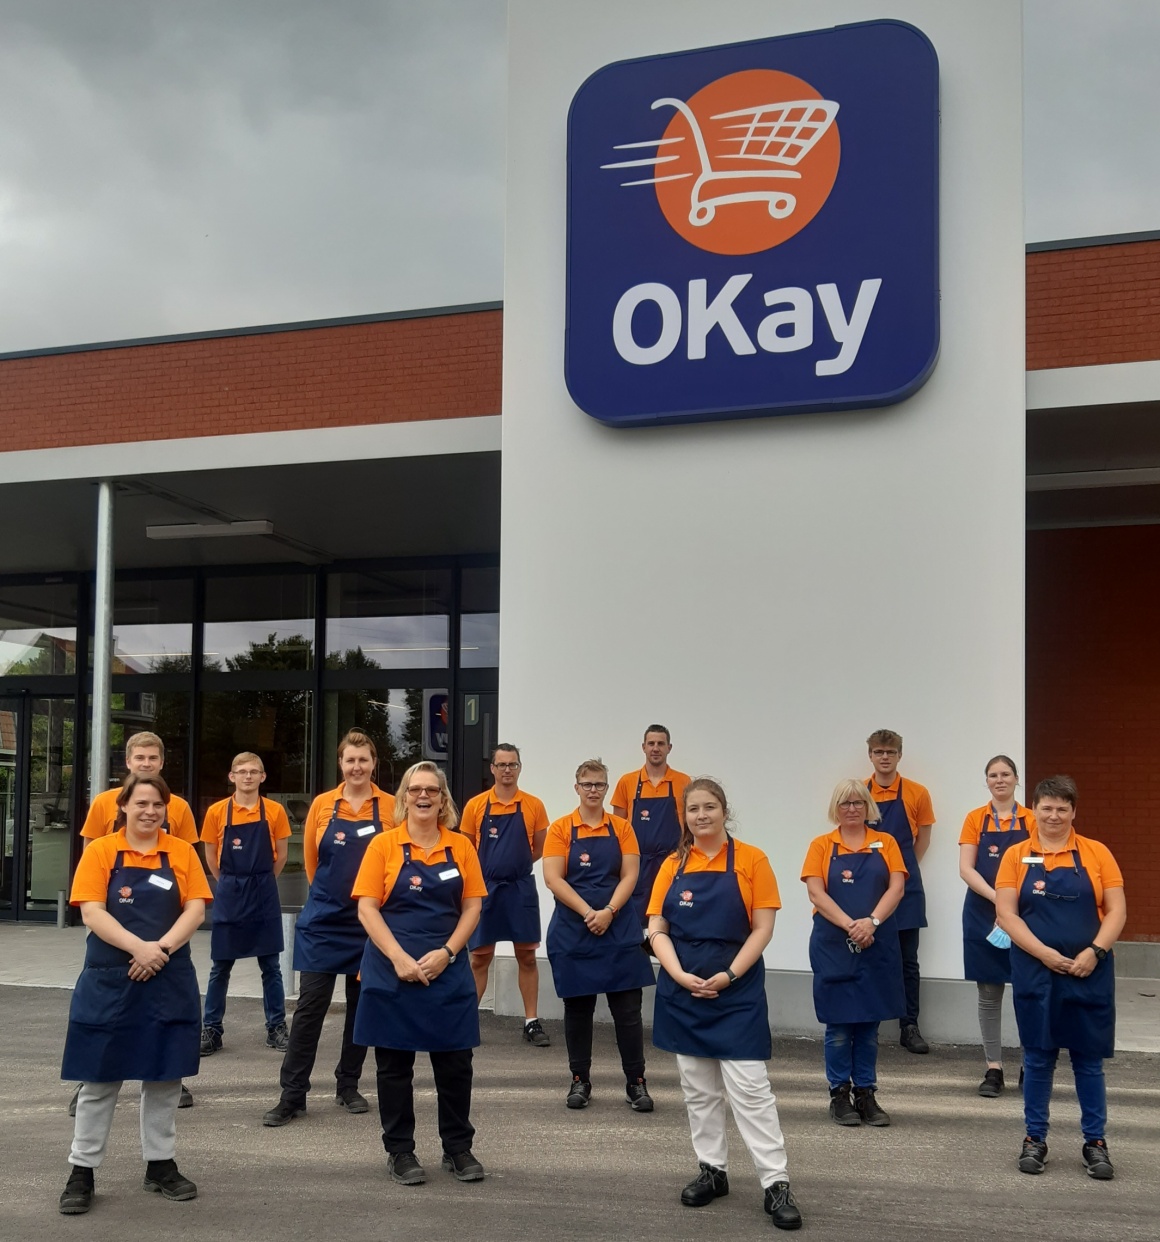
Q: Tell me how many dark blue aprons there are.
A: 13